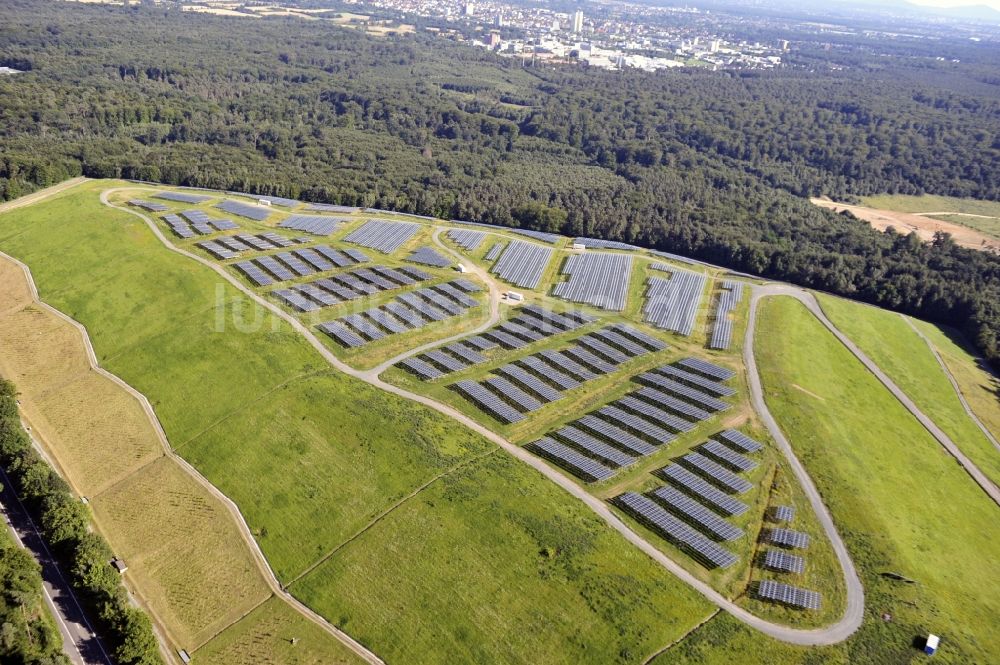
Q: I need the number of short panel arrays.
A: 4